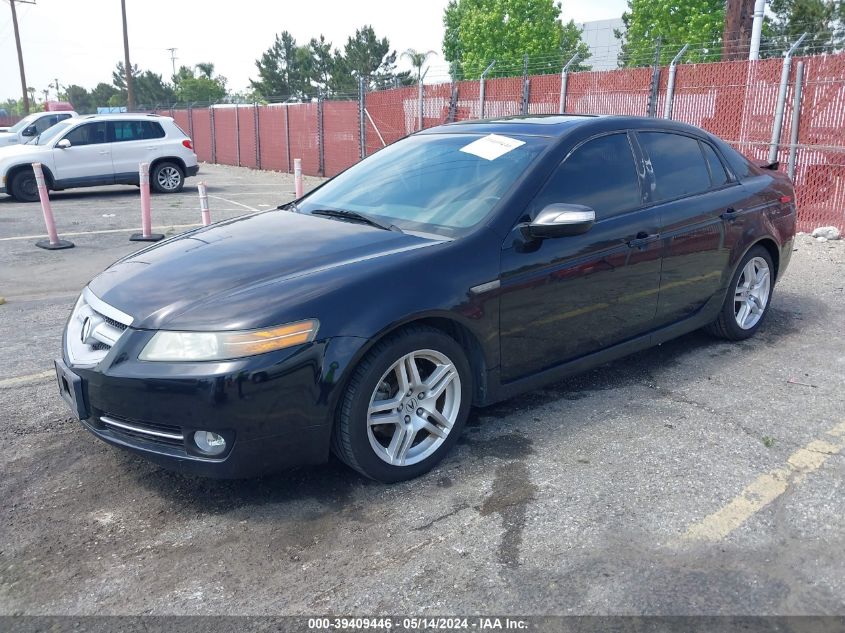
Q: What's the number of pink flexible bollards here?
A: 4